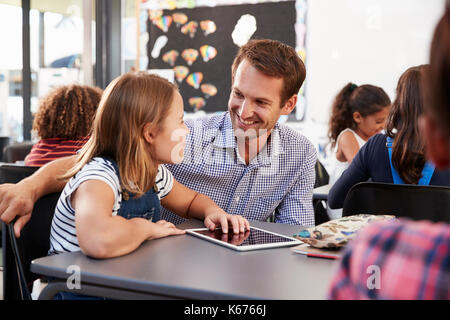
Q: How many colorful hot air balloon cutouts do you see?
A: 12